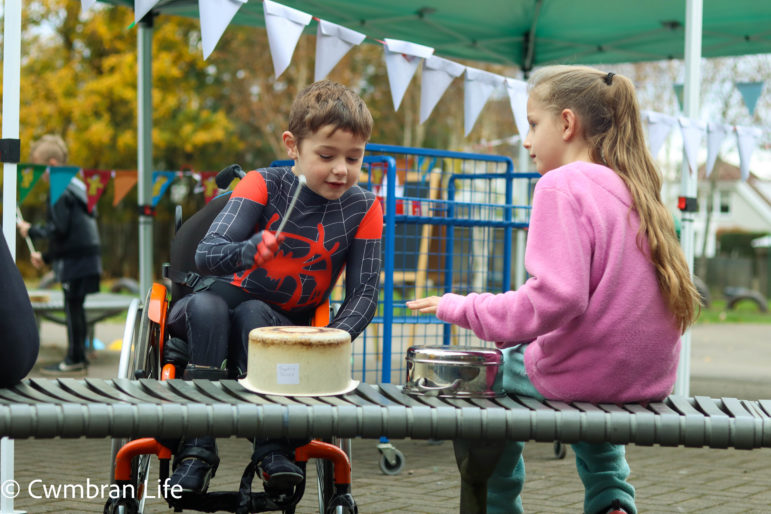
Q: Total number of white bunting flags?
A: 13